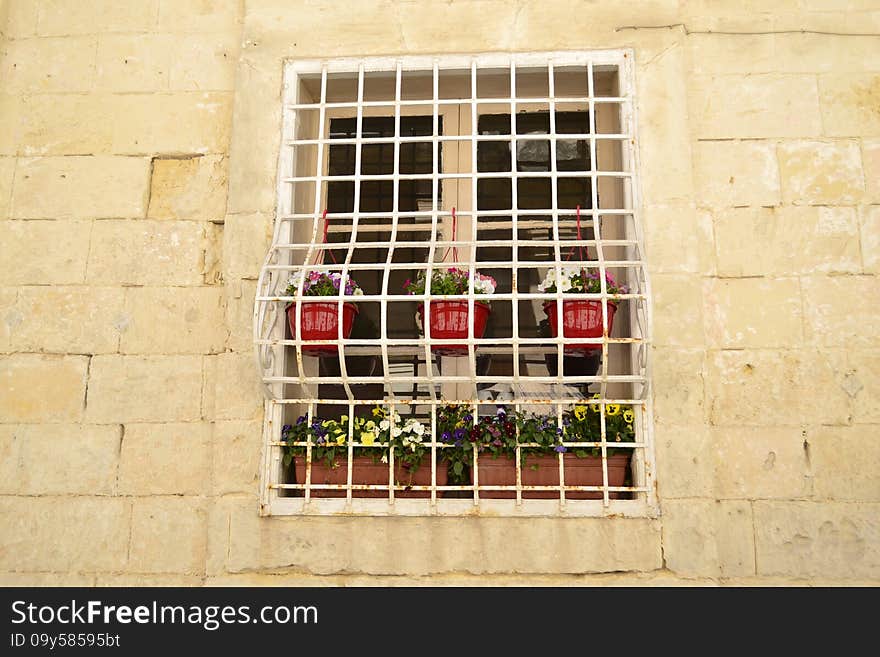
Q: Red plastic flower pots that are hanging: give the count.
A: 3